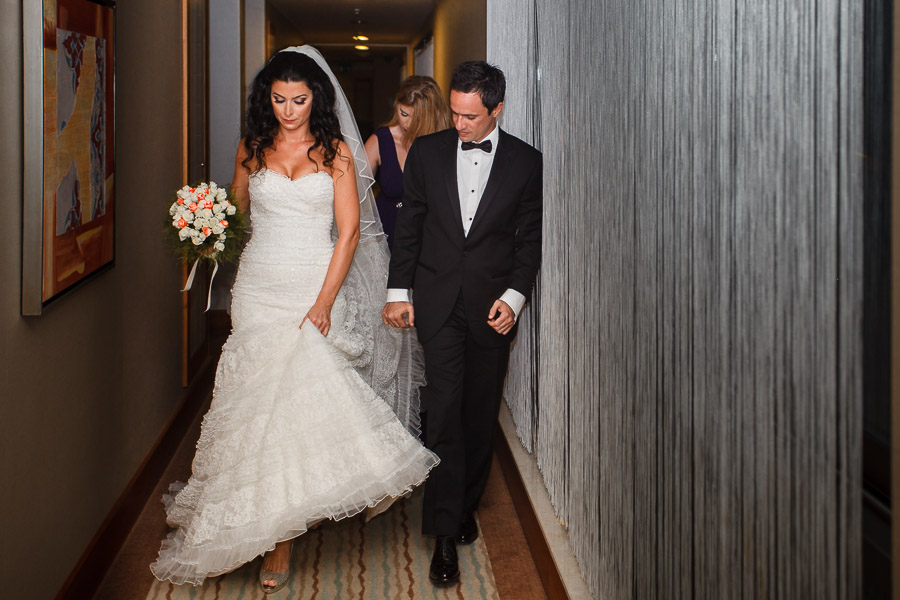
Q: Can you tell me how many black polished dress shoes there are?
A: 2